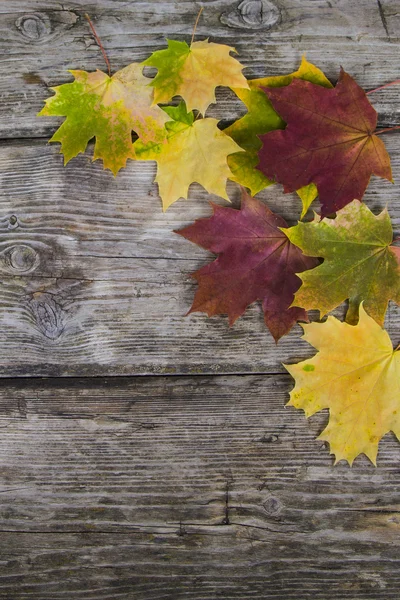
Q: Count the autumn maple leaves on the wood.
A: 8